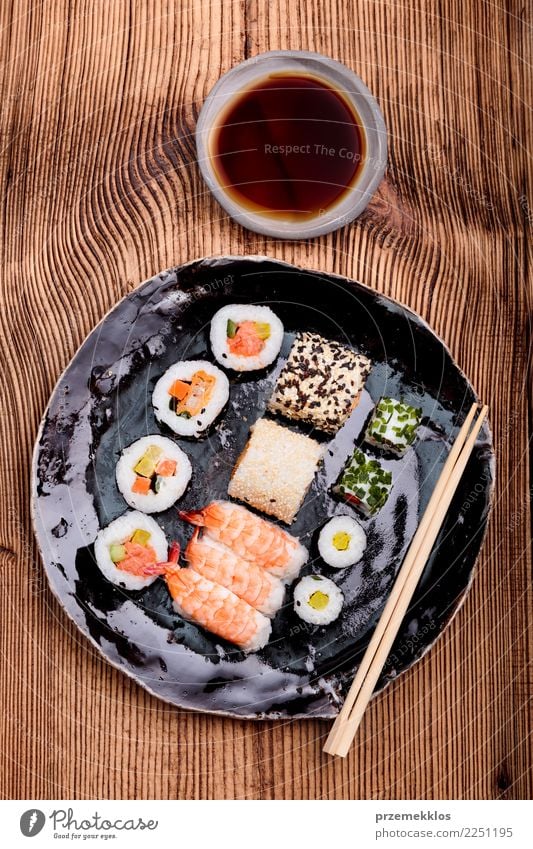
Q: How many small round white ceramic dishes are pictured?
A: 1